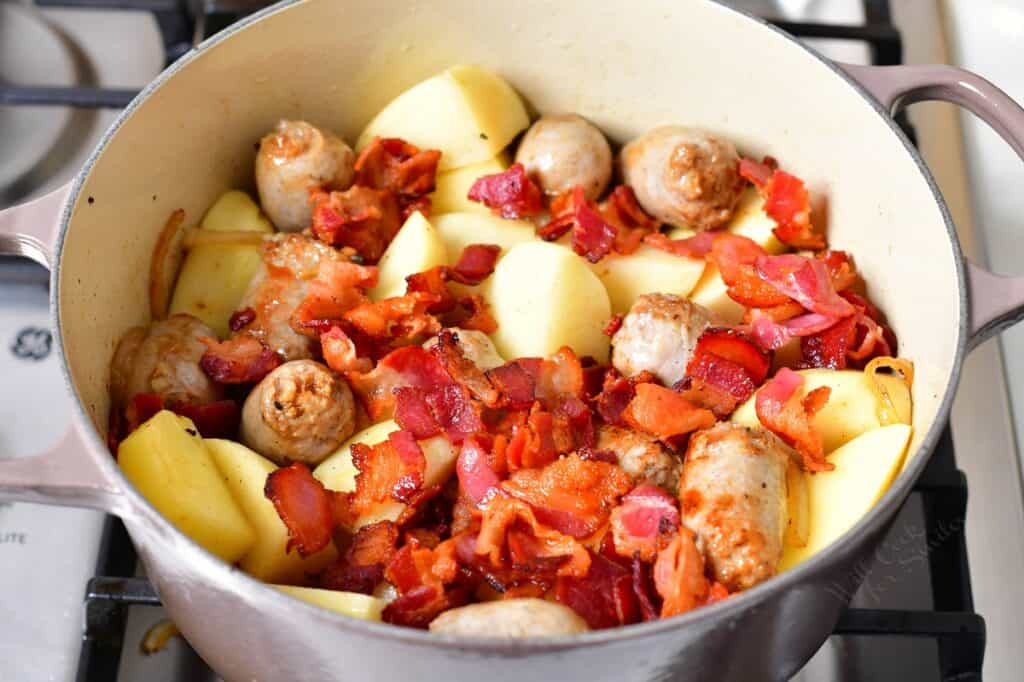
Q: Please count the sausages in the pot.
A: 11